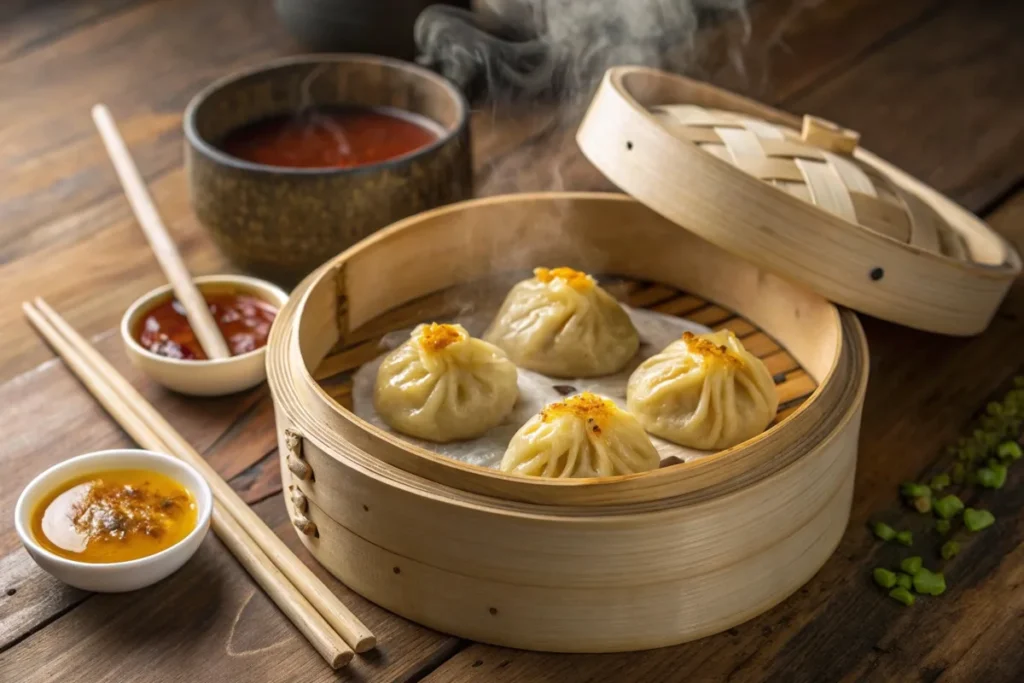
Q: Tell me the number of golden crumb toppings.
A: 4